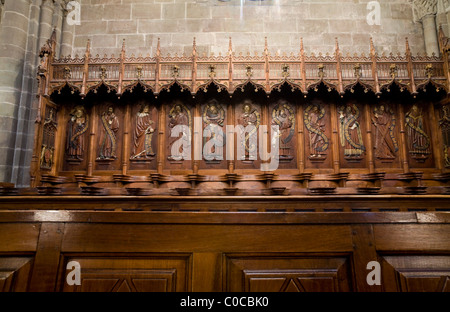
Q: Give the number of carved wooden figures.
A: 11